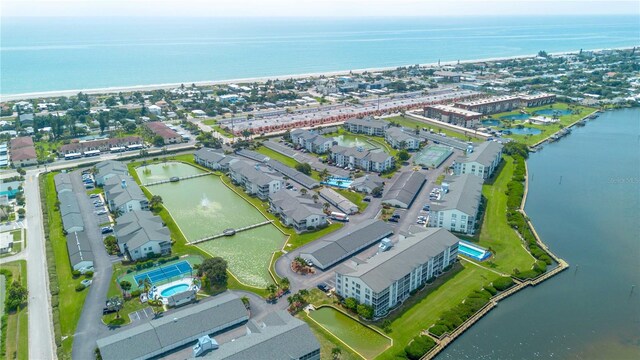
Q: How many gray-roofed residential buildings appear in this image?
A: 14